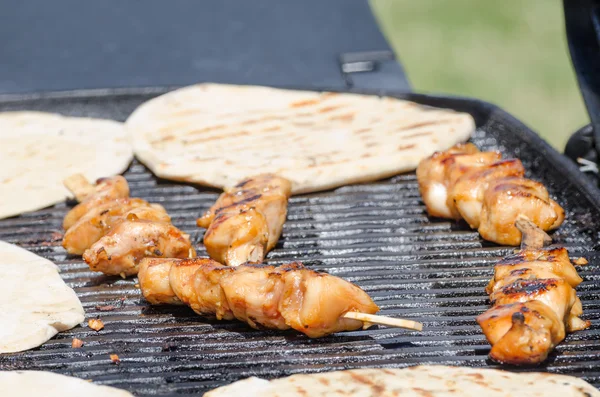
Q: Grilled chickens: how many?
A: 5